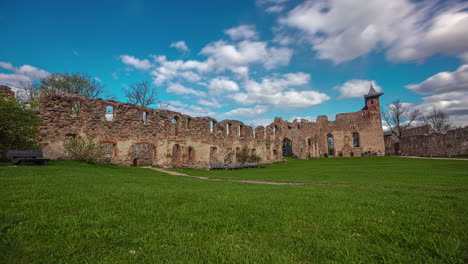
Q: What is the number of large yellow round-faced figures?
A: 0